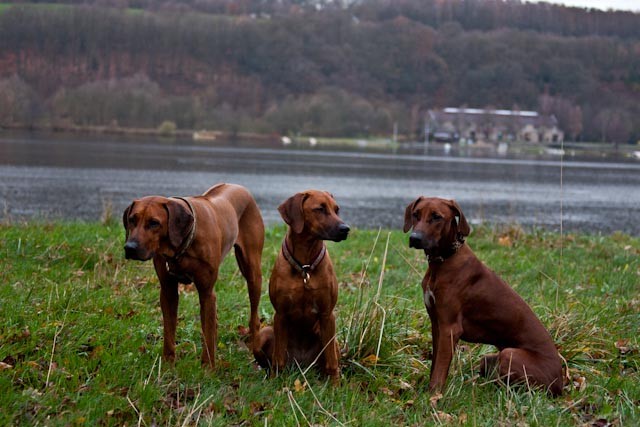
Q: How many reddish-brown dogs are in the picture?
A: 3